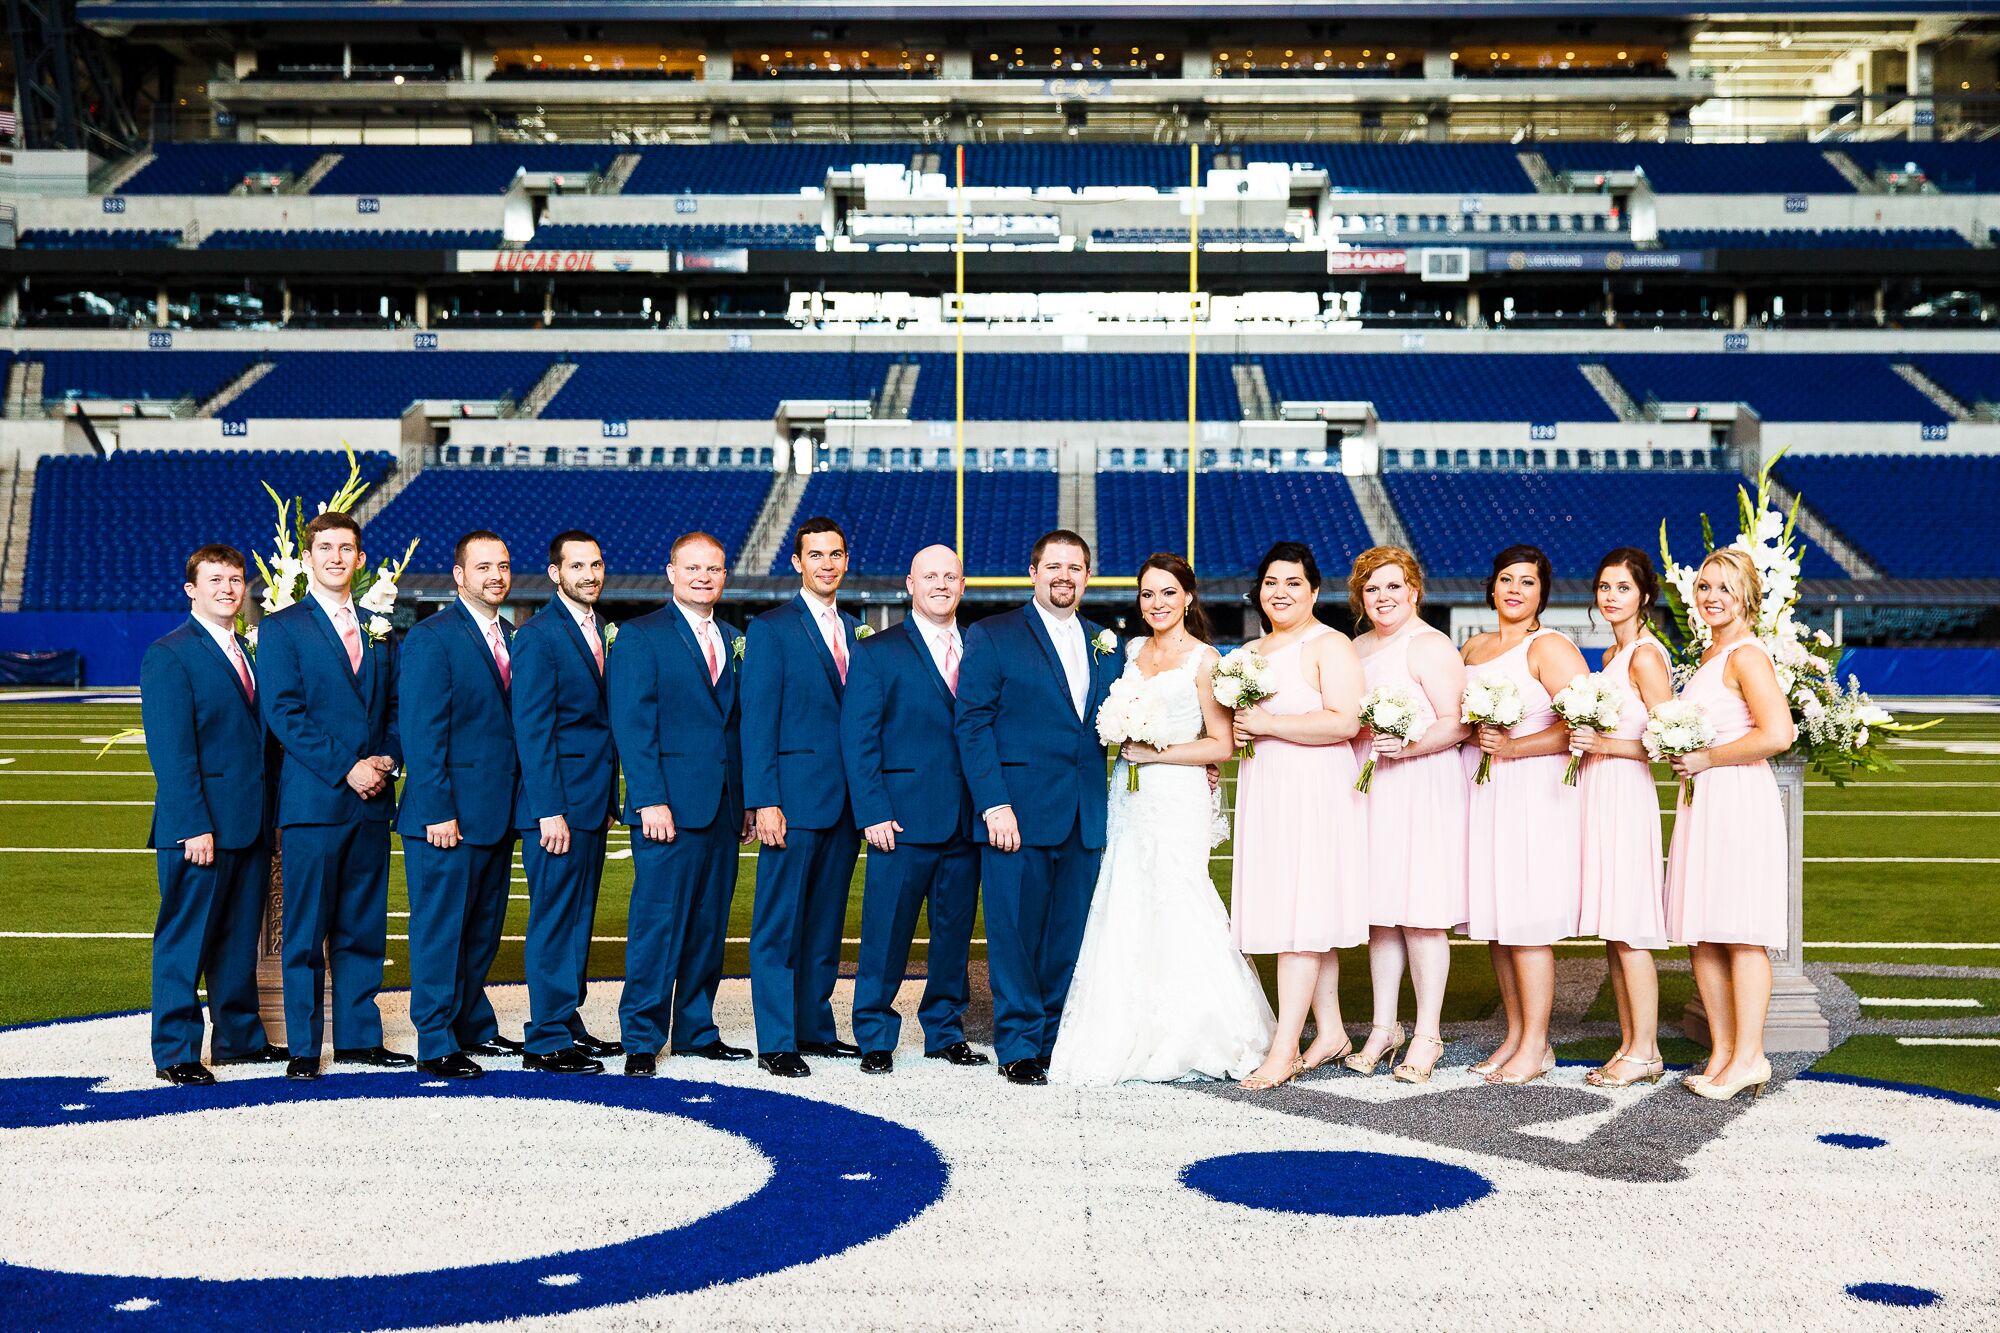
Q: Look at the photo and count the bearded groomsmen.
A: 2